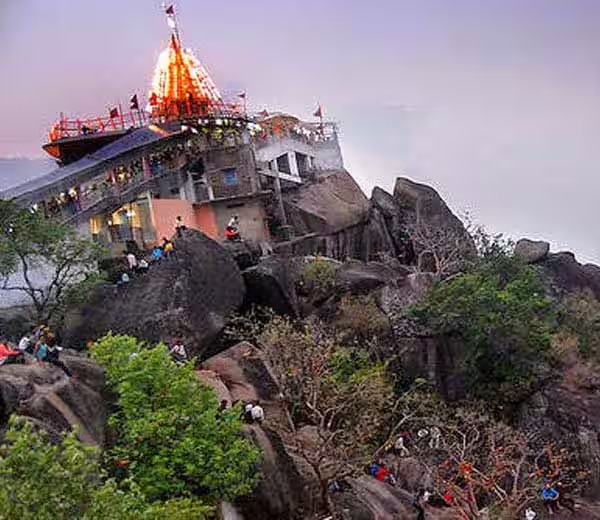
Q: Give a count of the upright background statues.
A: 0